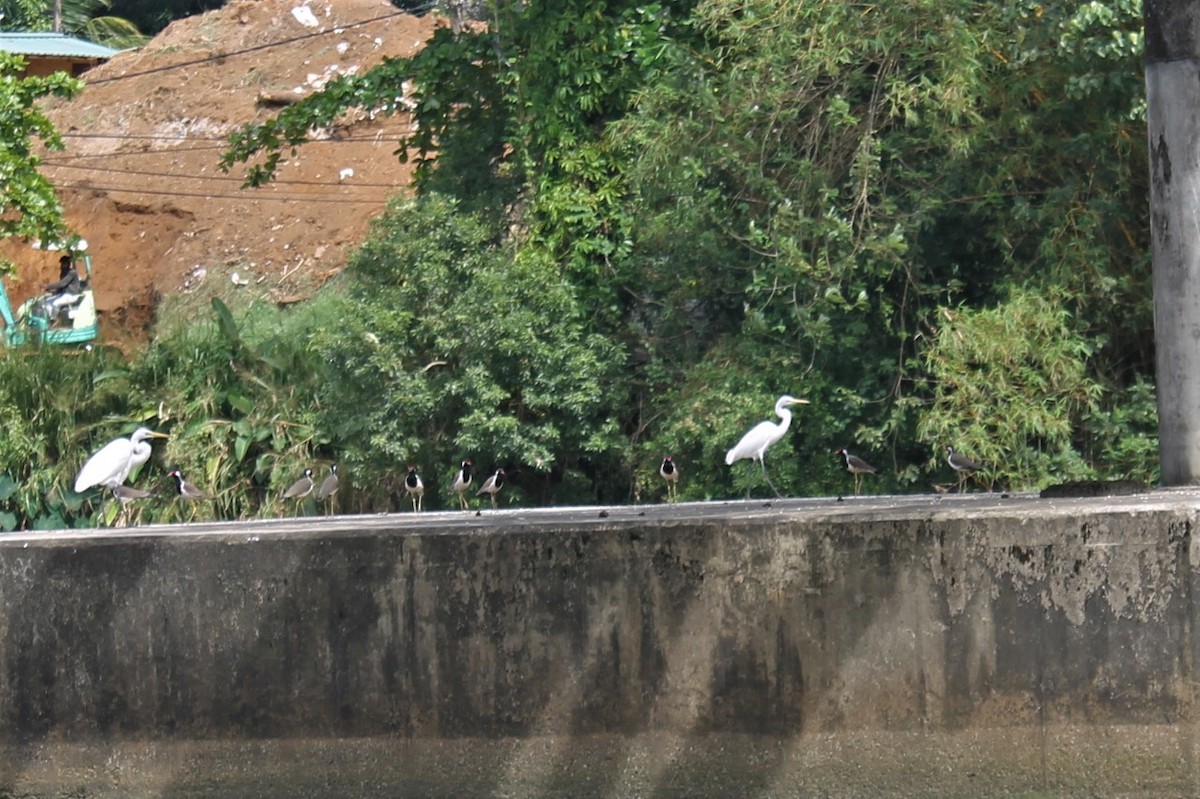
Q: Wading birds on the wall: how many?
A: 12